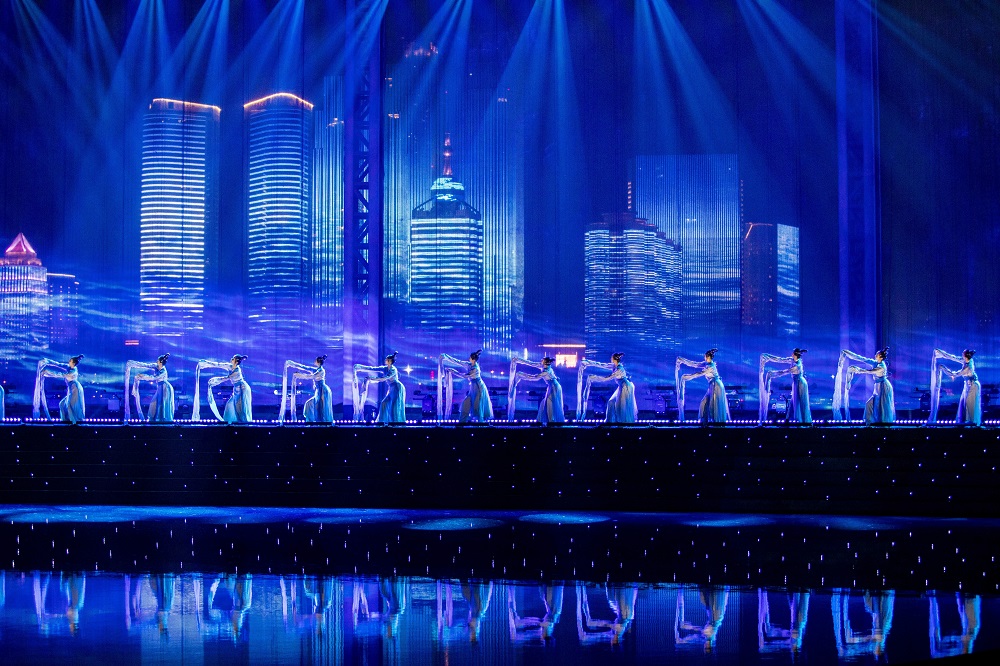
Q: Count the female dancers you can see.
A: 12